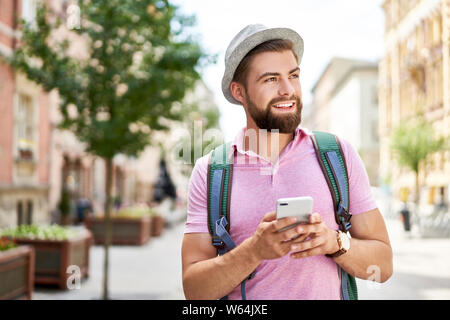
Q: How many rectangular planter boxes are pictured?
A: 4